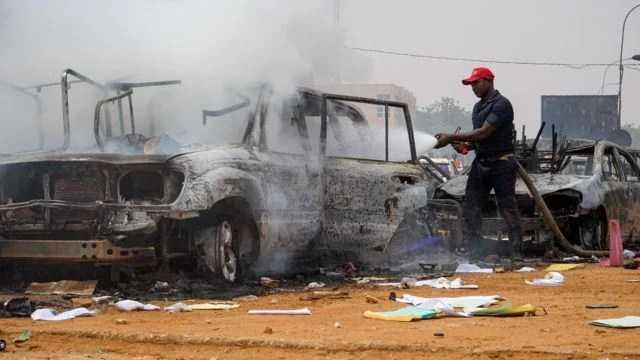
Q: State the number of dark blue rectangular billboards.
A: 1